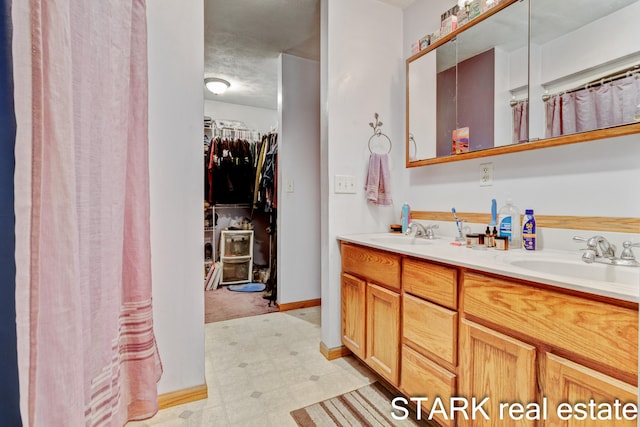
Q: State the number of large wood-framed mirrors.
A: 1